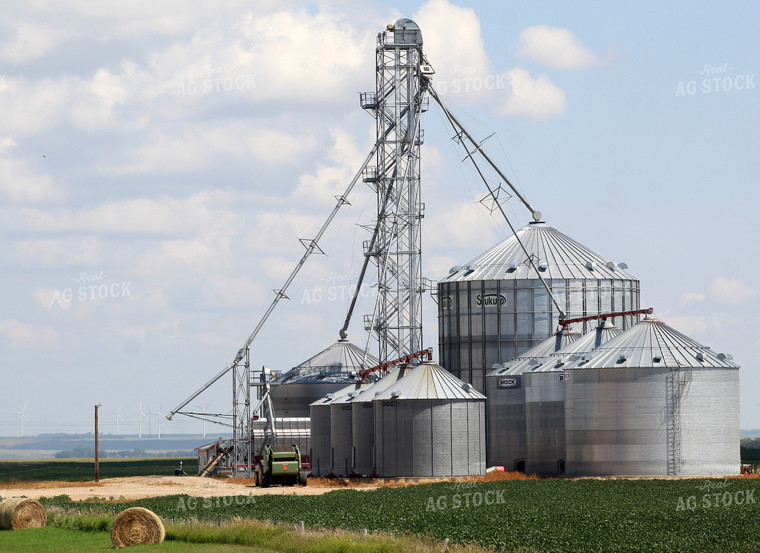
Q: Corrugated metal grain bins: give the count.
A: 9